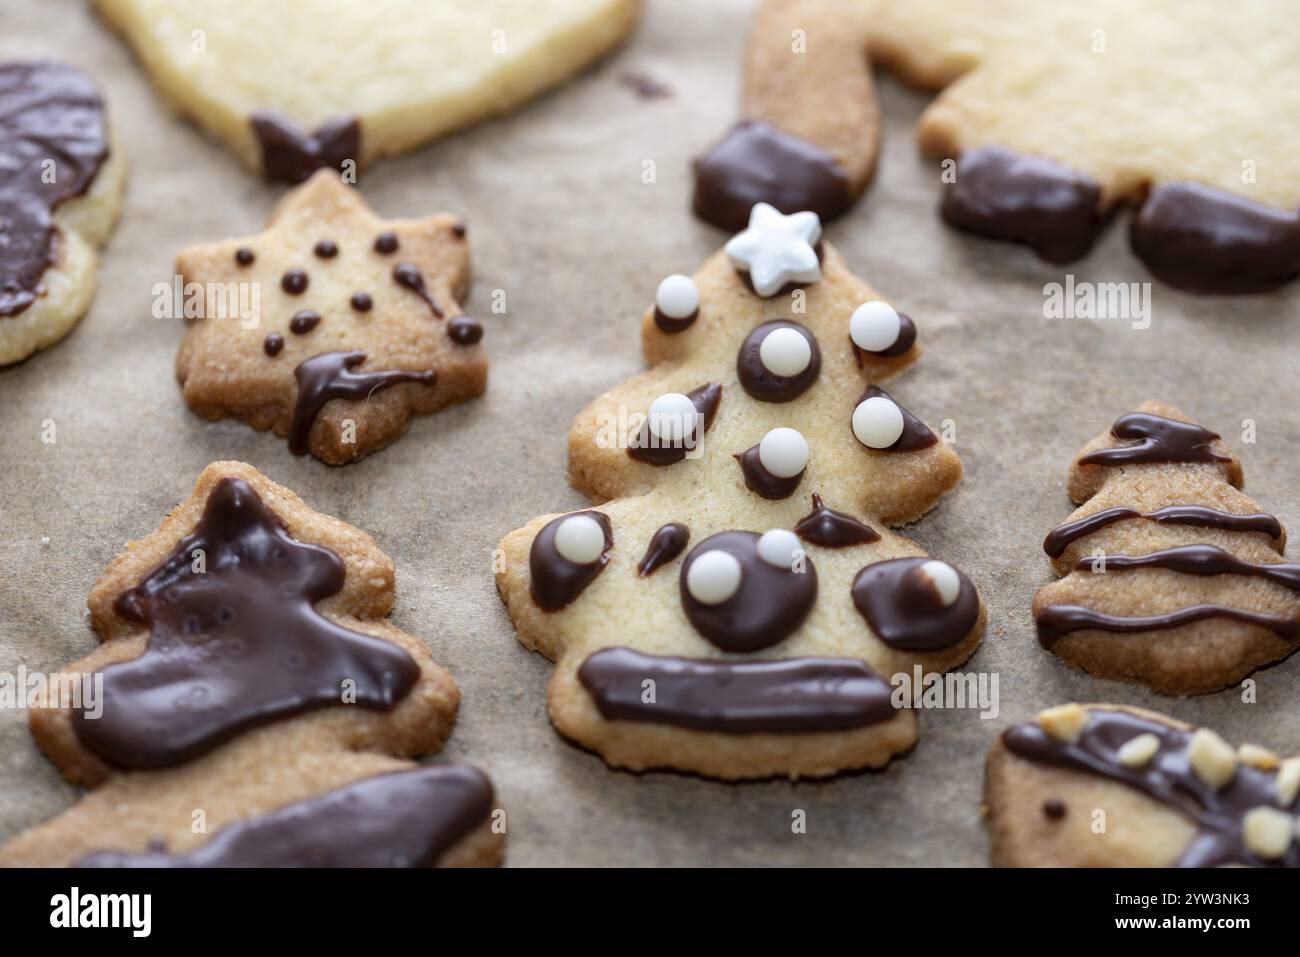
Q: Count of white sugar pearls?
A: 10